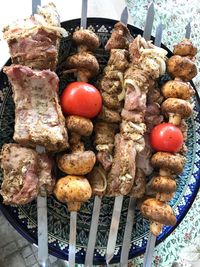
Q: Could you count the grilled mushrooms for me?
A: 12